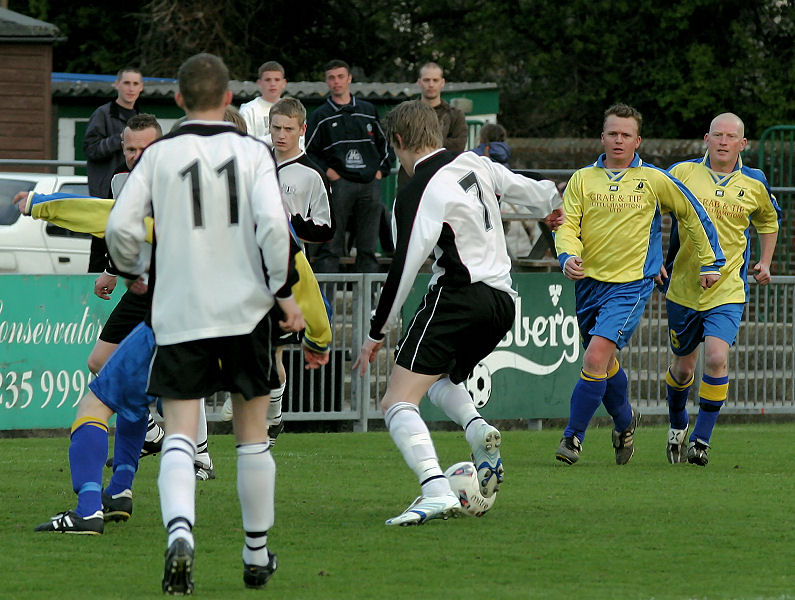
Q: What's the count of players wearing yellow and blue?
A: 3